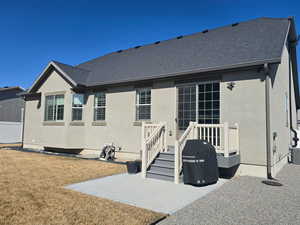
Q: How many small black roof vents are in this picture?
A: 6